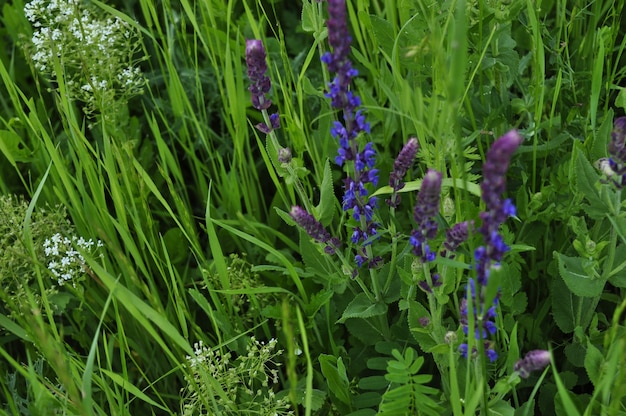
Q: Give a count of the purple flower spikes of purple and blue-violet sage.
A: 9